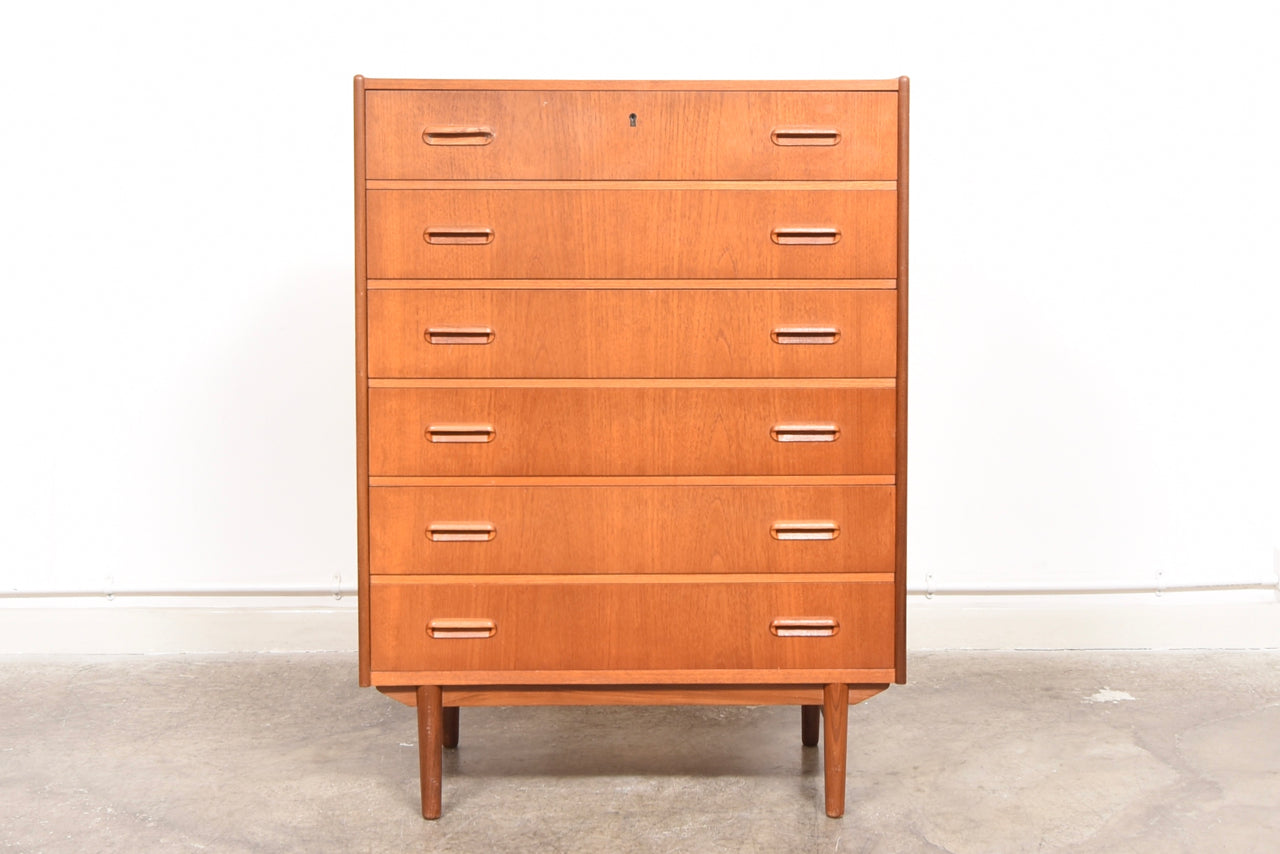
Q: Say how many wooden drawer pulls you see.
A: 12